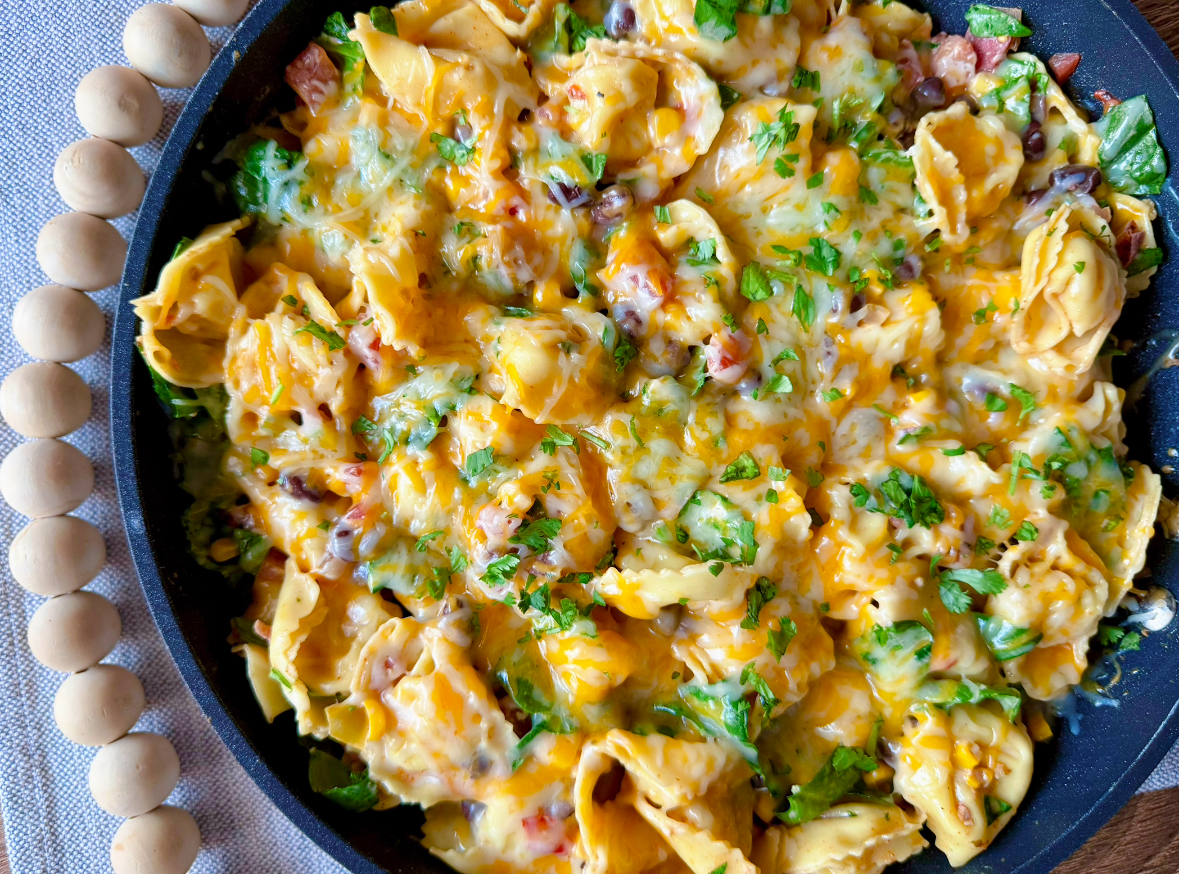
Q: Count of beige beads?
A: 13